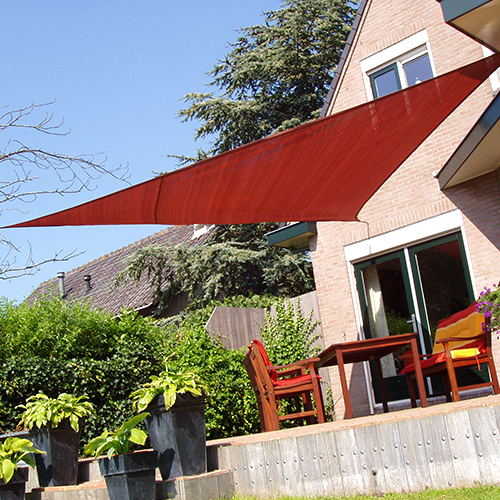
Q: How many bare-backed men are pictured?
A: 0